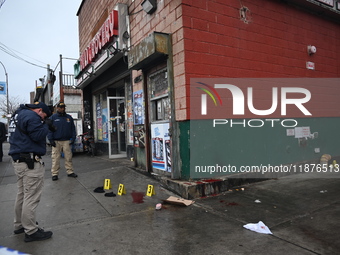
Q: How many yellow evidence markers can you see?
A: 3